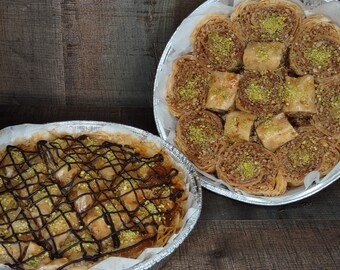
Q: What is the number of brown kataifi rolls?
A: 9